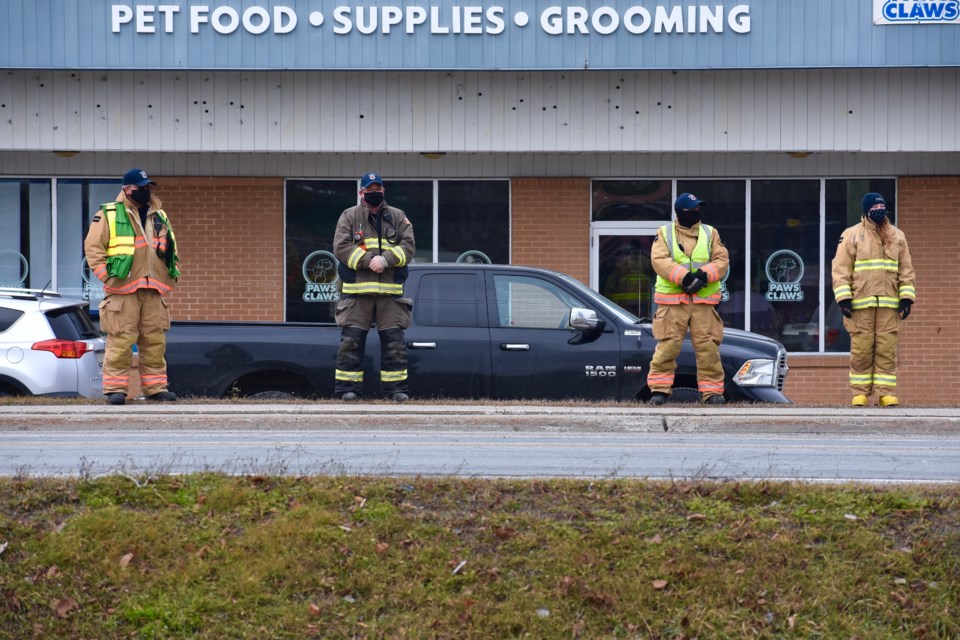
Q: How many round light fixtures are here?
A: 3